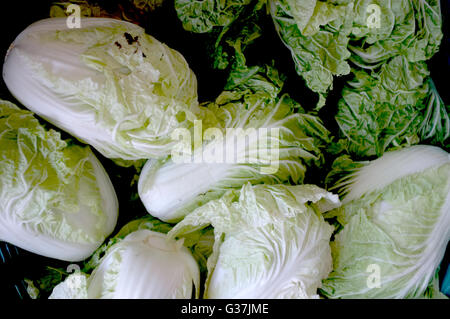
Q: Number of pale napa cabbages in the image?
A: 6